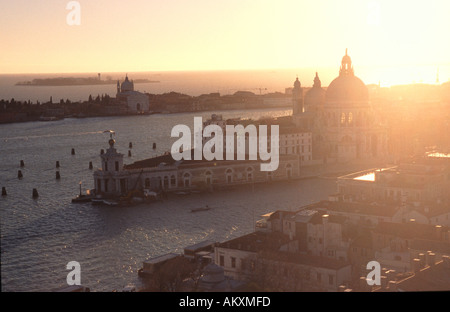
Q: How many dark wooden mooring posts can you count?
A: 12